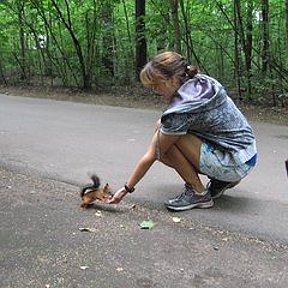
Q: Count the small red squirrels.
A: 1